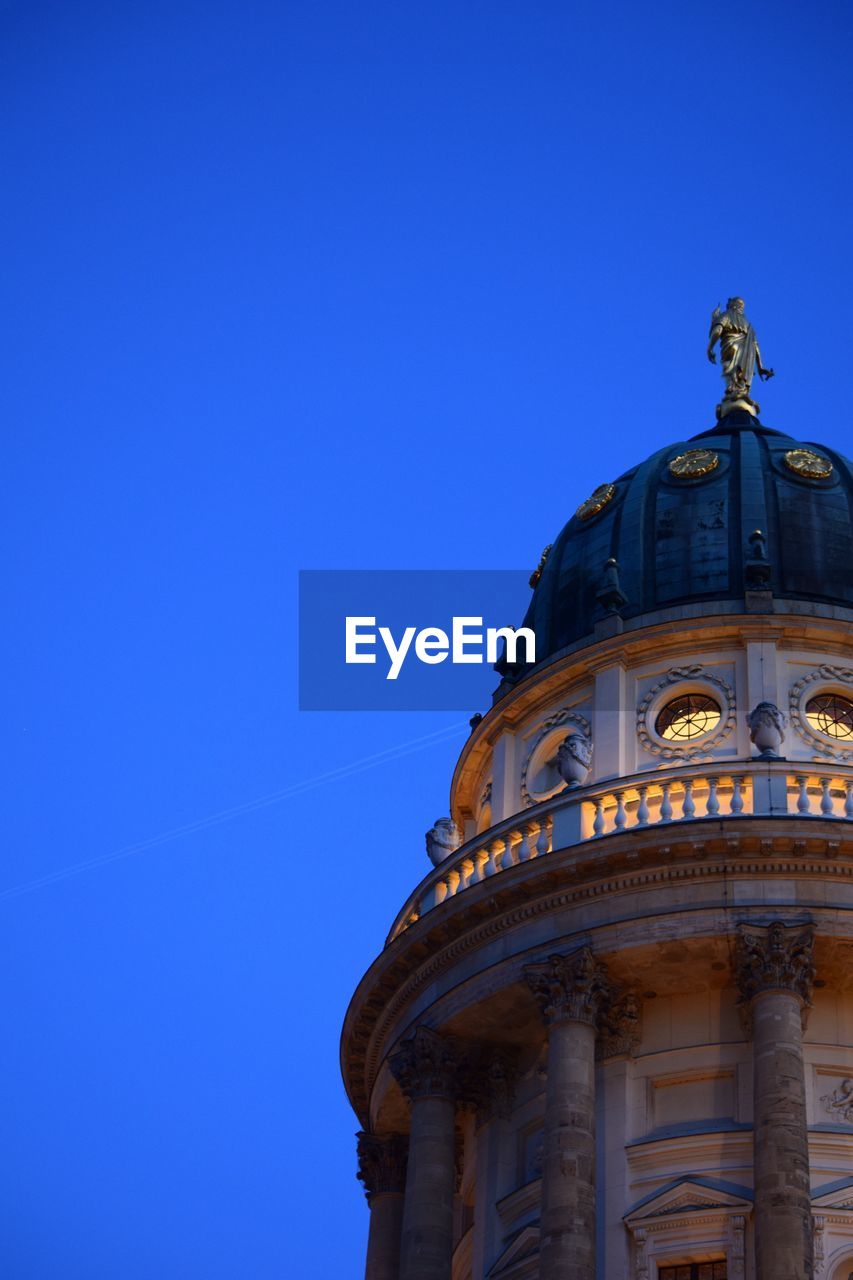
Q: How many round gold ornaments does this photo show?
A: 4